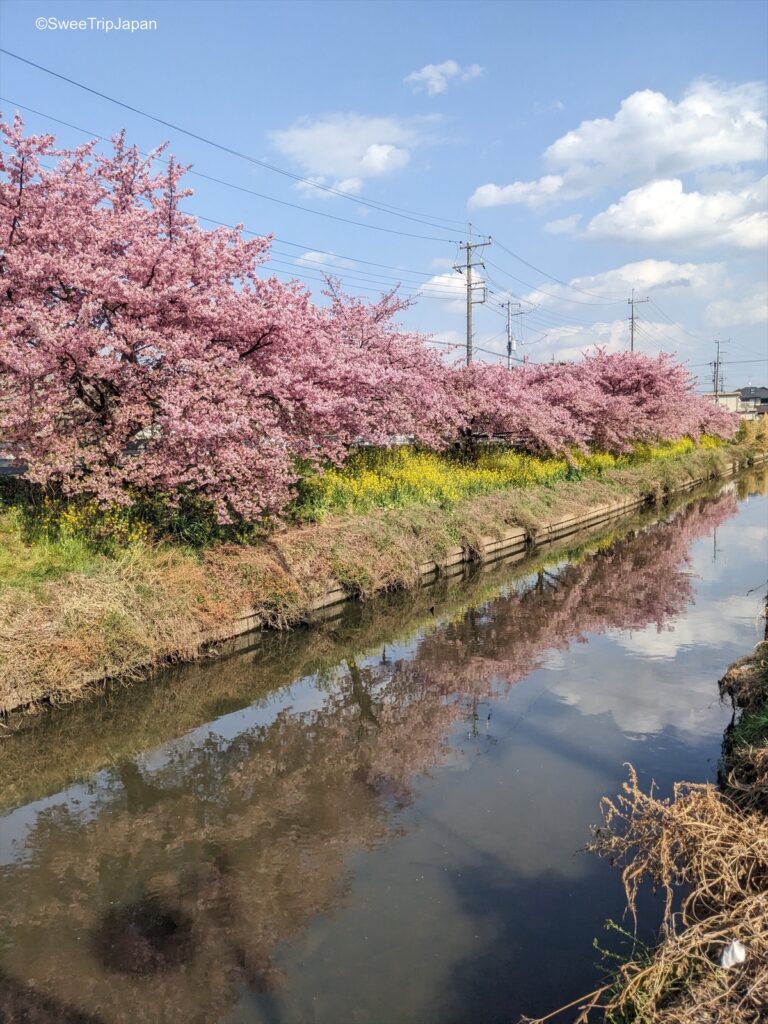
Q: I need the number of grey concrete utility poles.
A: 4